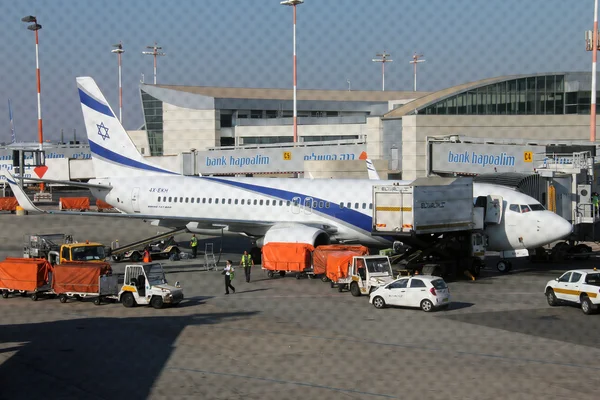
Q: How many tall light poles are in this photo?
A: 7